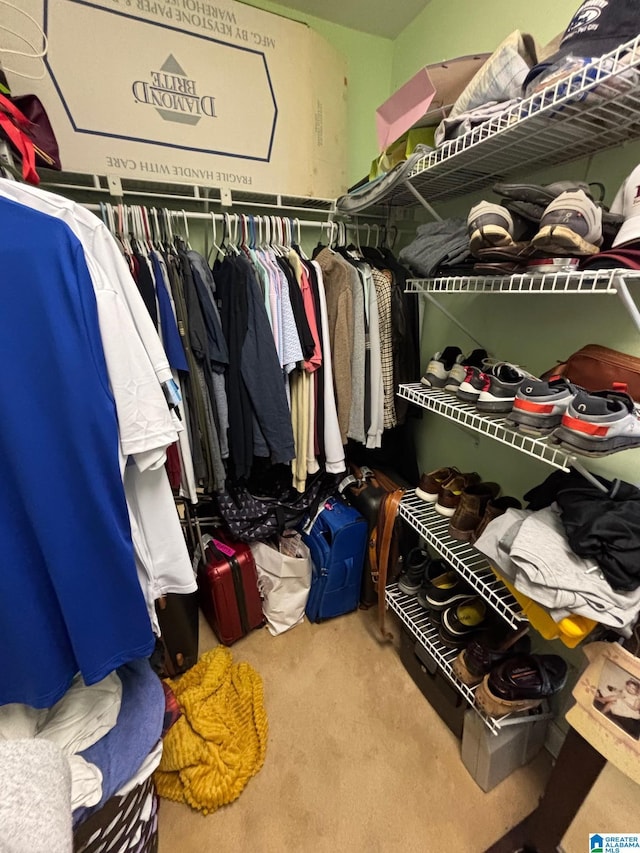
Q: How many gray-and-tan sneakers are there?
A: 2